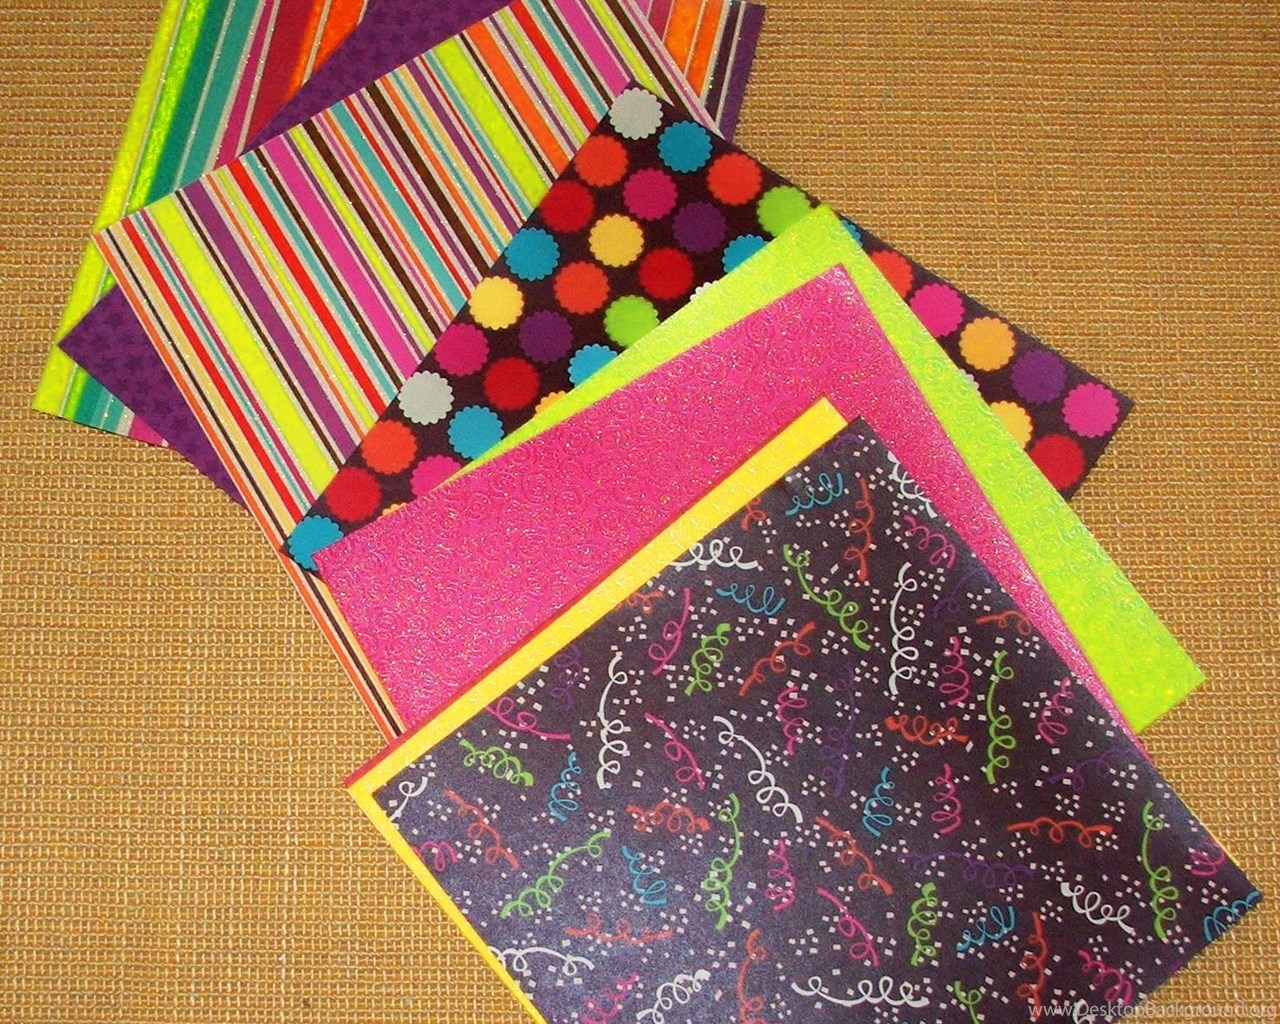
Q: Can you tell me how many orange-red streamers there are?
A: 13